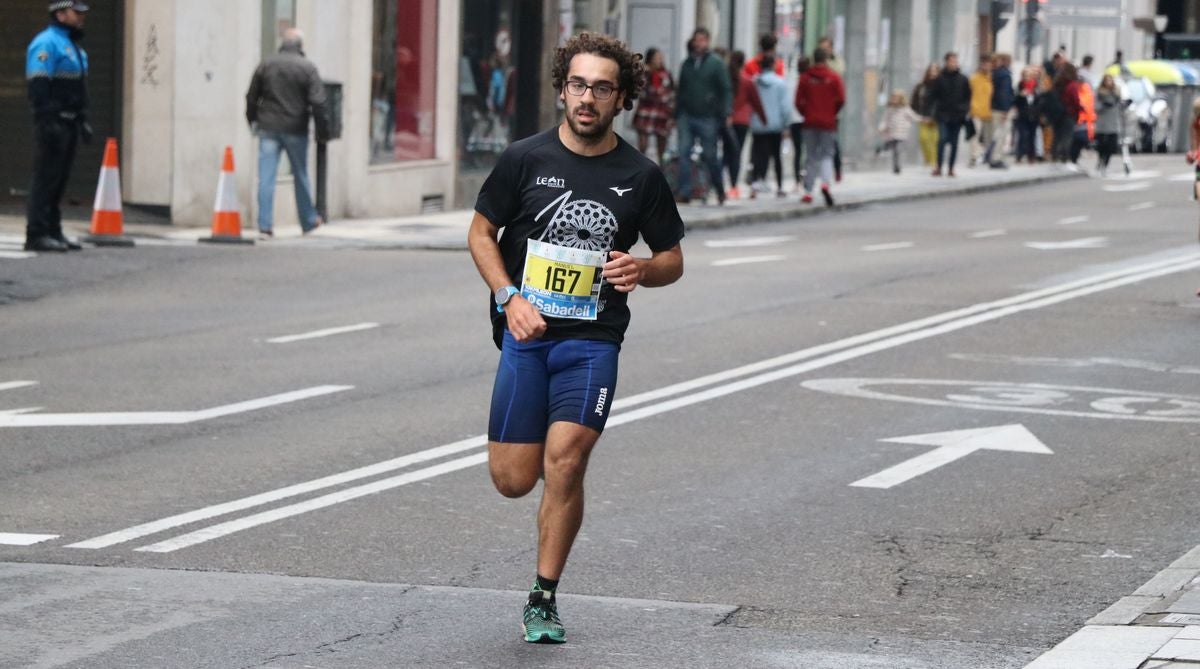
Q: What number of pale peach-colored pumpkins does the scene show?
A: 0